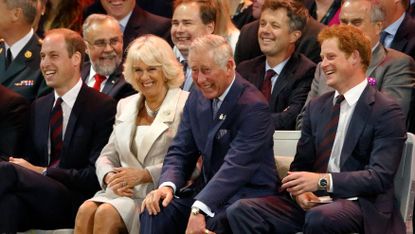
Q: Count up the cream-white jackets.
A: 1